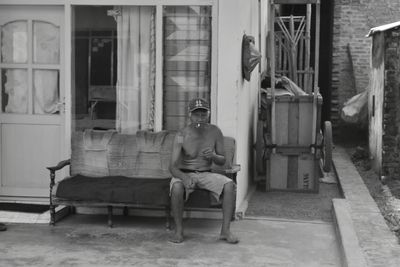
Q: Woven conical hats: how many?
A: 1